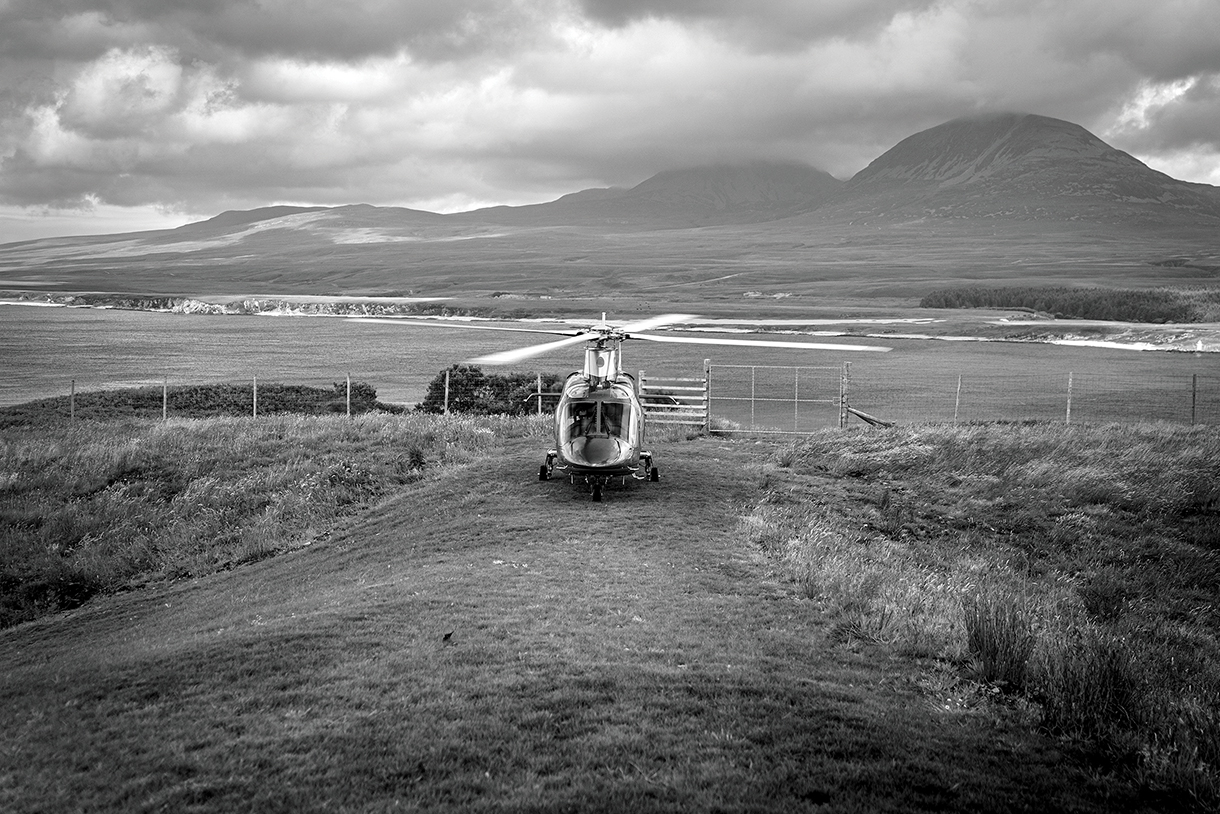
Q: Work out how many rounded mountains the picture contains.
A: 2